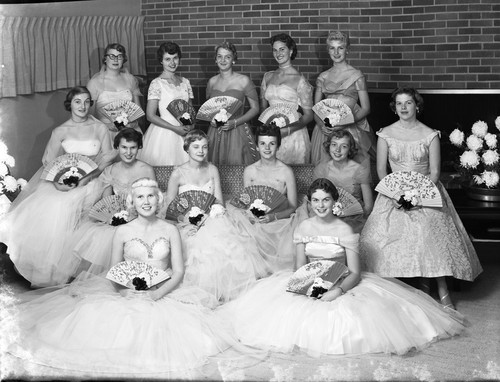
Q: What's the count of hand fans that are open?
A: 13